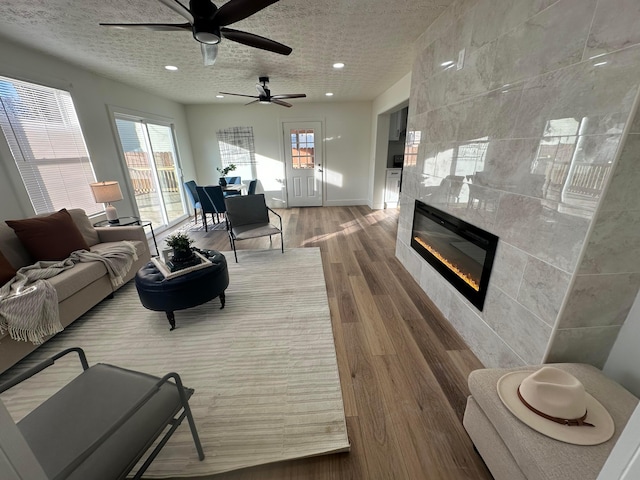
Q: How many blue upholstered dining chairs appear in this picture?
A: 4